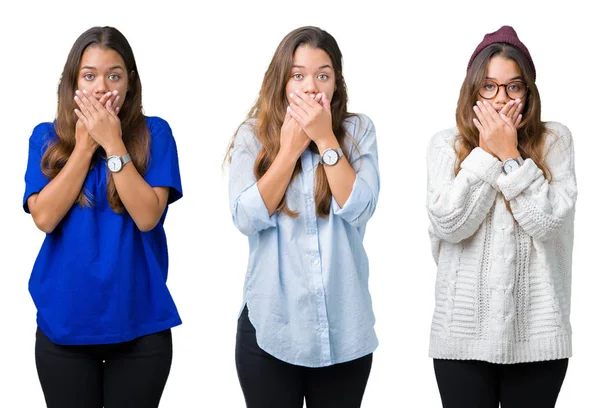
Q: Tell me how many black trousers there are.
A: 3